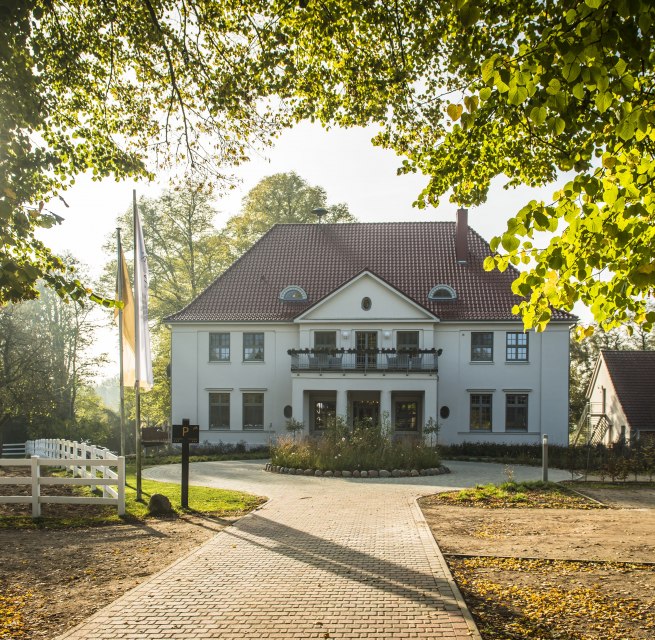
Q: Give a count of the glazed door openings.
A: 2